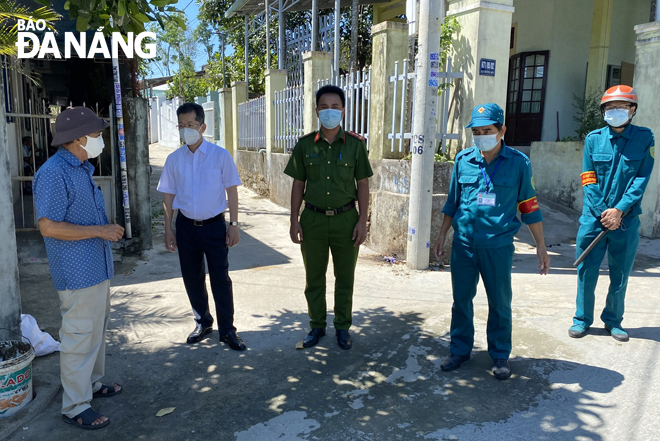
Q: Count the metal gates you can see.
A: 1